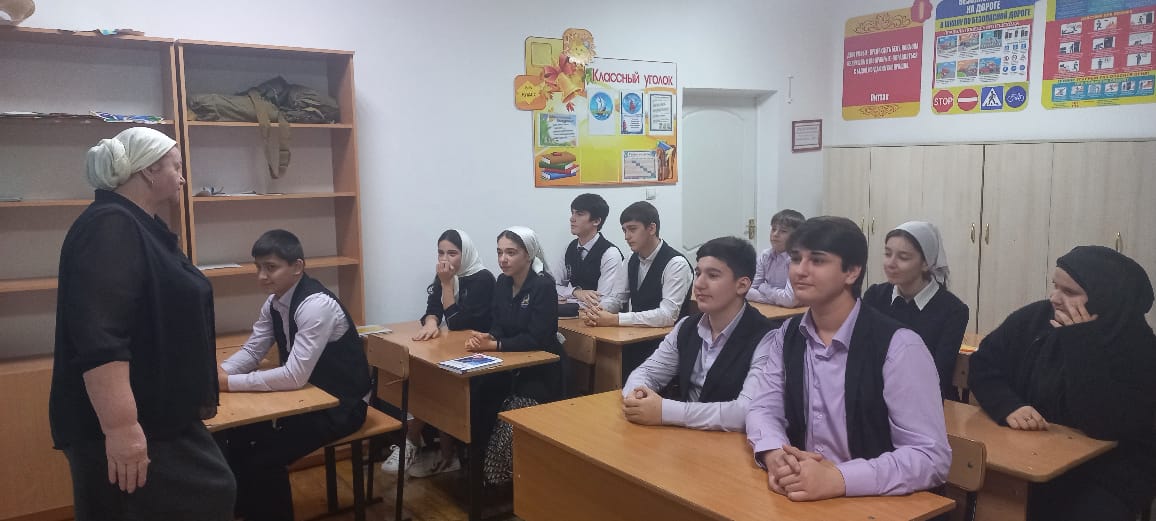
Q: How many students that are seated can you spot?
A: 10